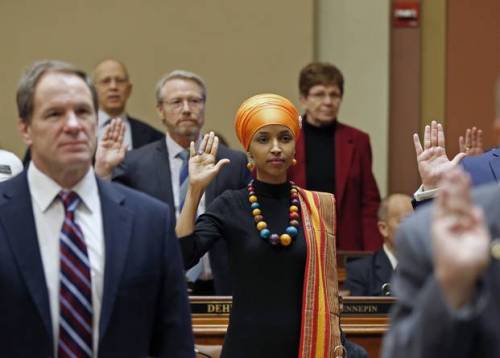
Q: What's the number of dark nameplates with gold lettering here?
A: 2